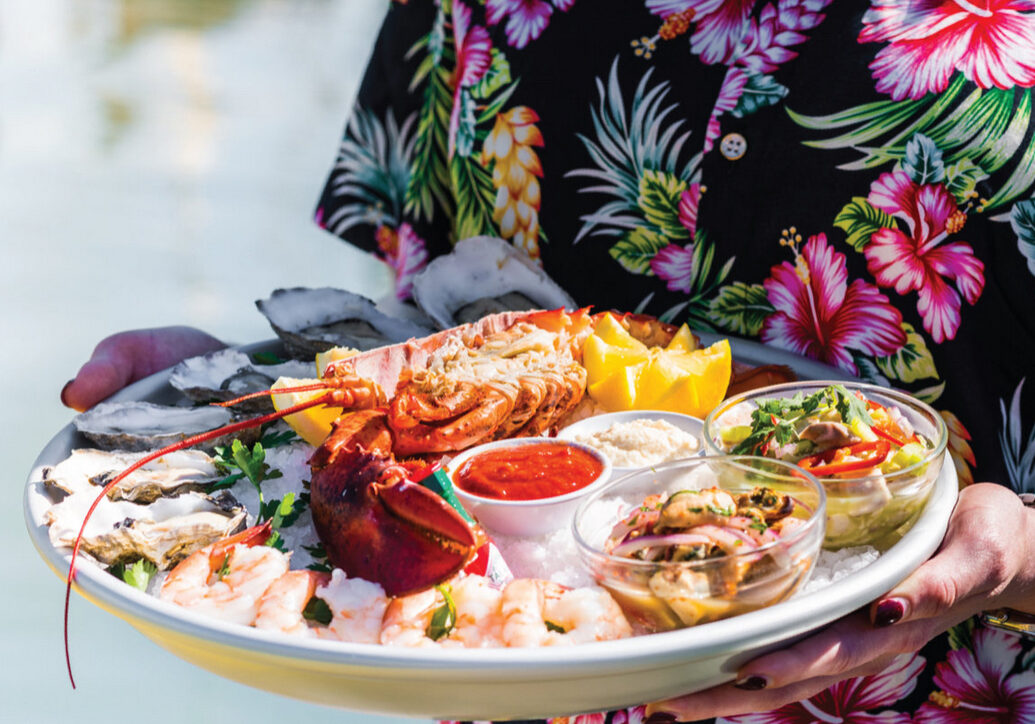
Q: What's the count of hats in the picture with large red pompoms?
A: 0